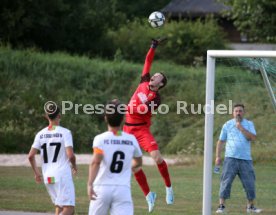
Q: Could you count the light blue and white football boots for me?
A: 2